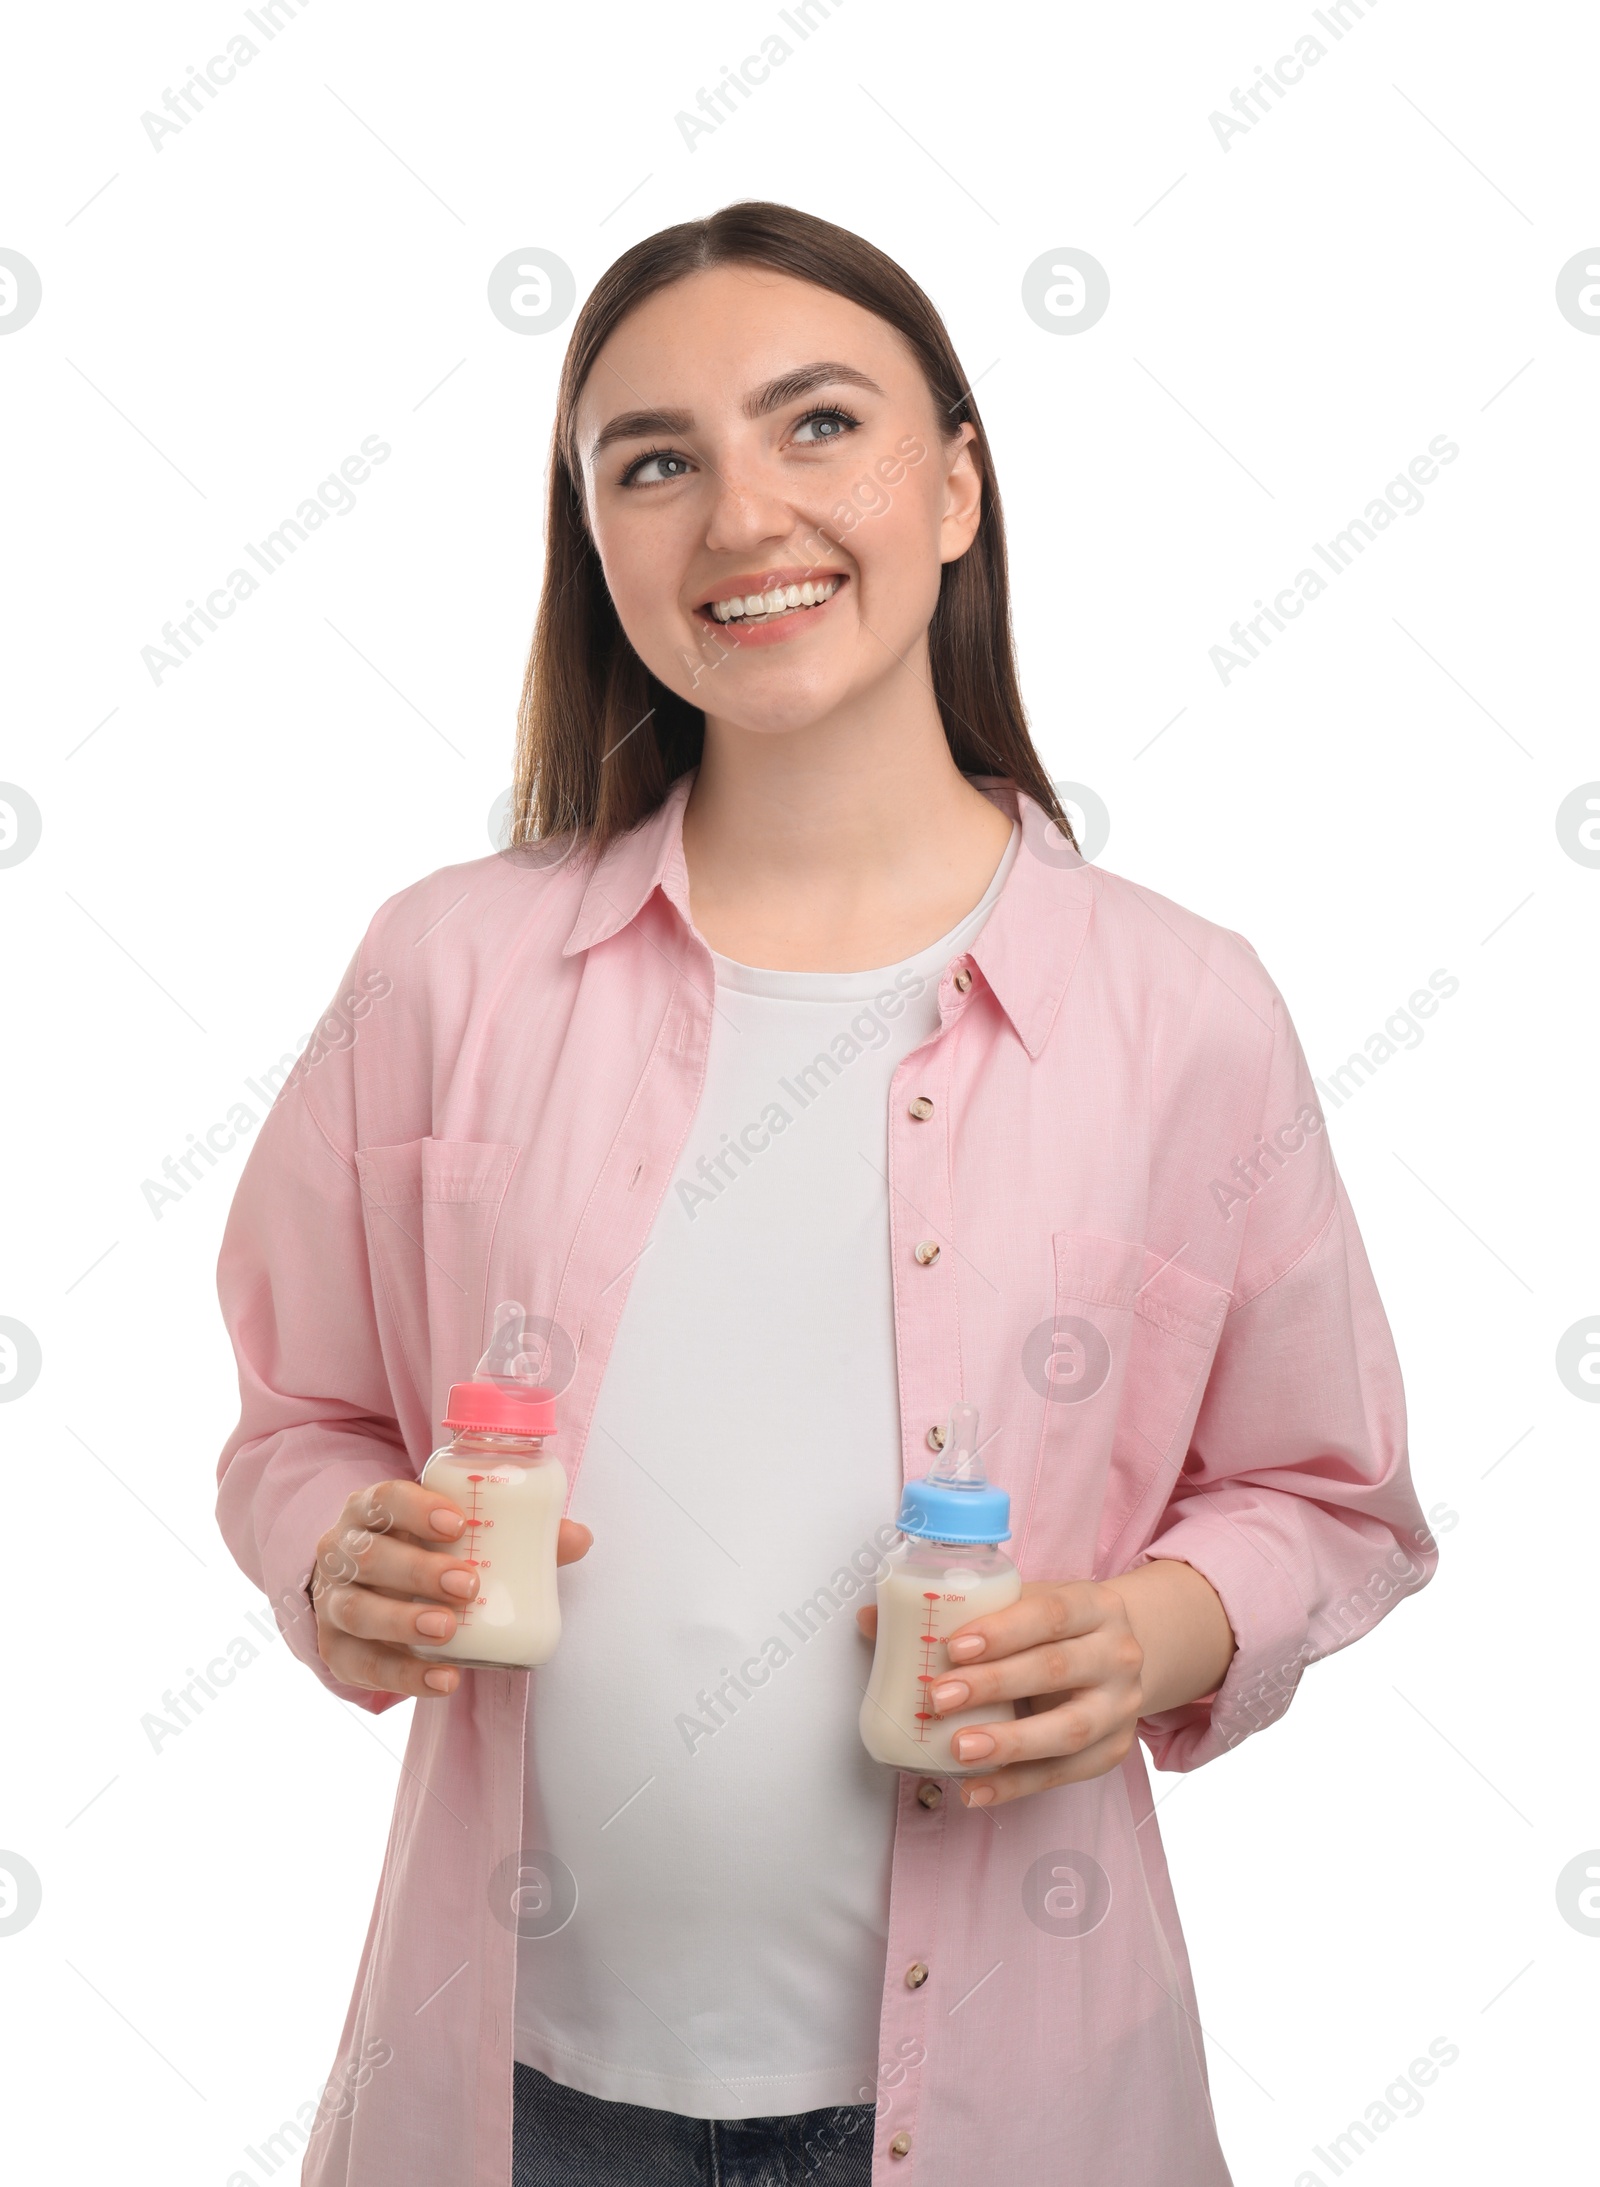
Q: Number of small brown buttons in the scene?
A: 7